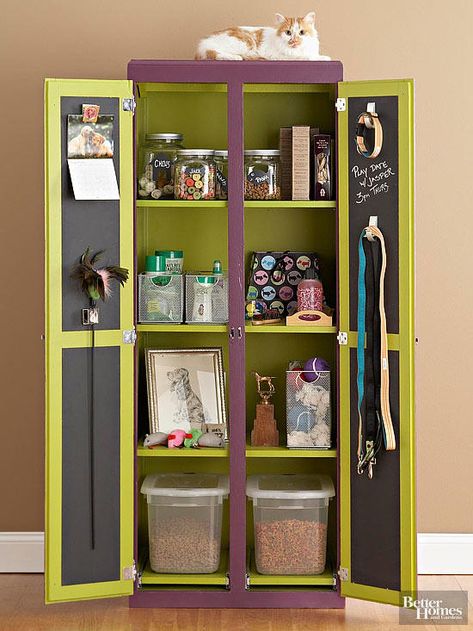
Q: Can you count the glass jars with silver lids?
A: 4